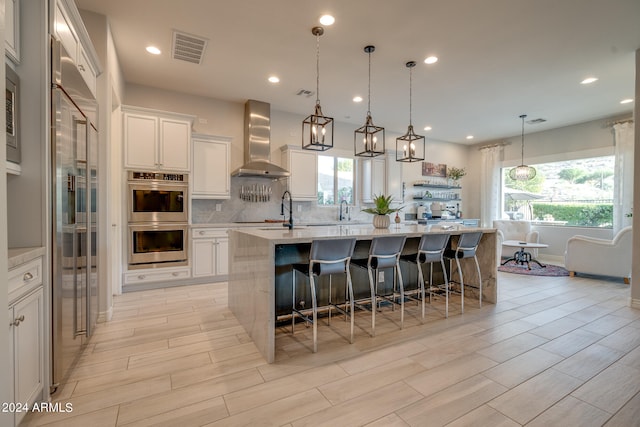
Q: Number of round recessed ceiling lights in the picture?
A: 9